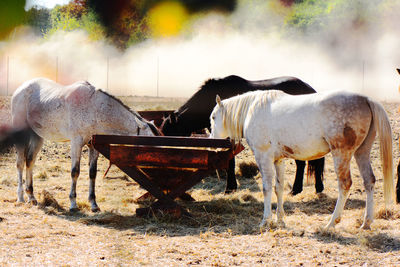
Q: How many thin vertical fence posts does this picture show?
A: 5